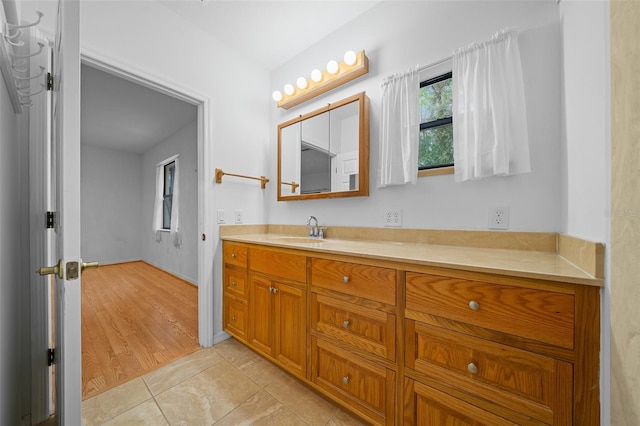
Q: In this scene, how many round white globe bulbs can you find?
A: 6